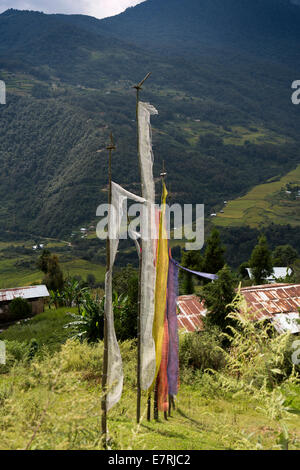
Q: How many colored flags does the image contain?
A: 3